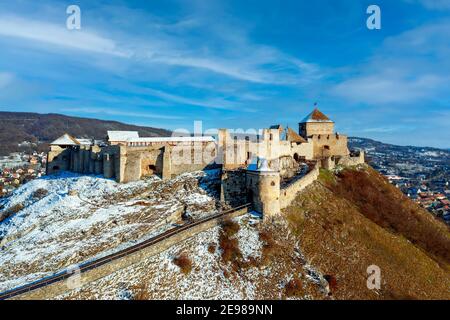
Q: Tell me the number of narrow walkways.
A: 1